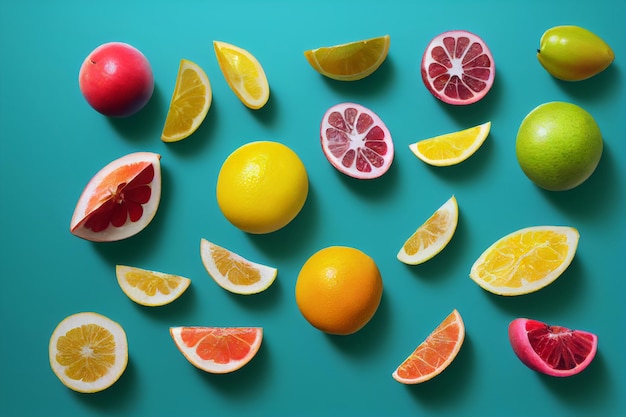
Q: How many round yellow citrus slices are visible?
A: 1